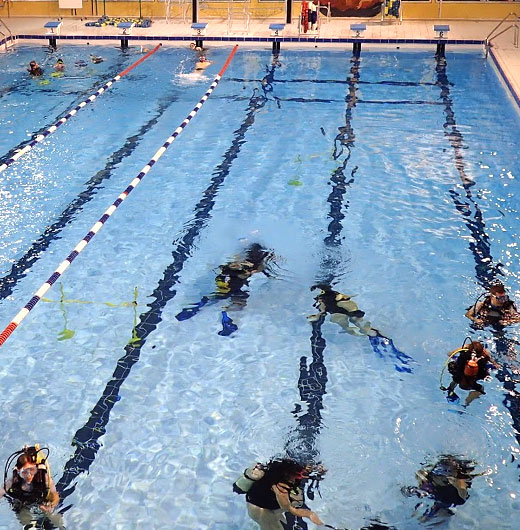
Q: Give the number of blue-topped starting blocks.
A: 6